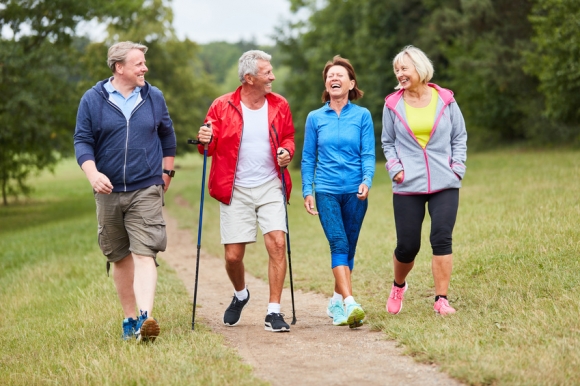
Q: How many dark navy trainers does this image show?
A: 2